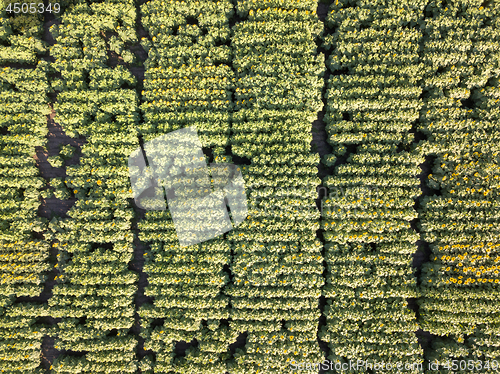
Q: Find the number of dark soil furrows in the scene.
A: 5